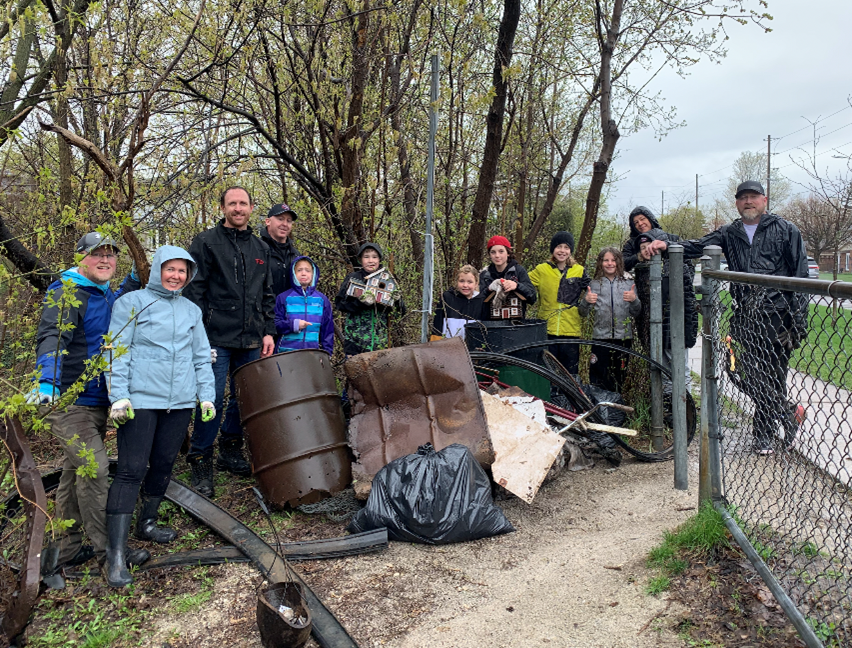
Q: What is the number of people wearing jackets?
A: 13